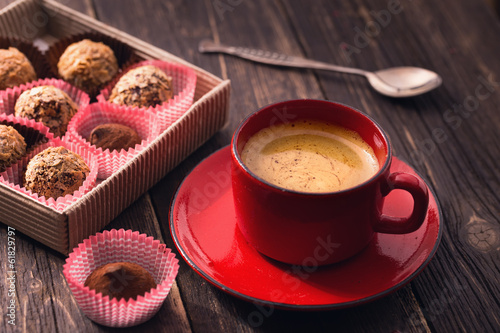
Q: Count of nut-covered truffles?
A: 6